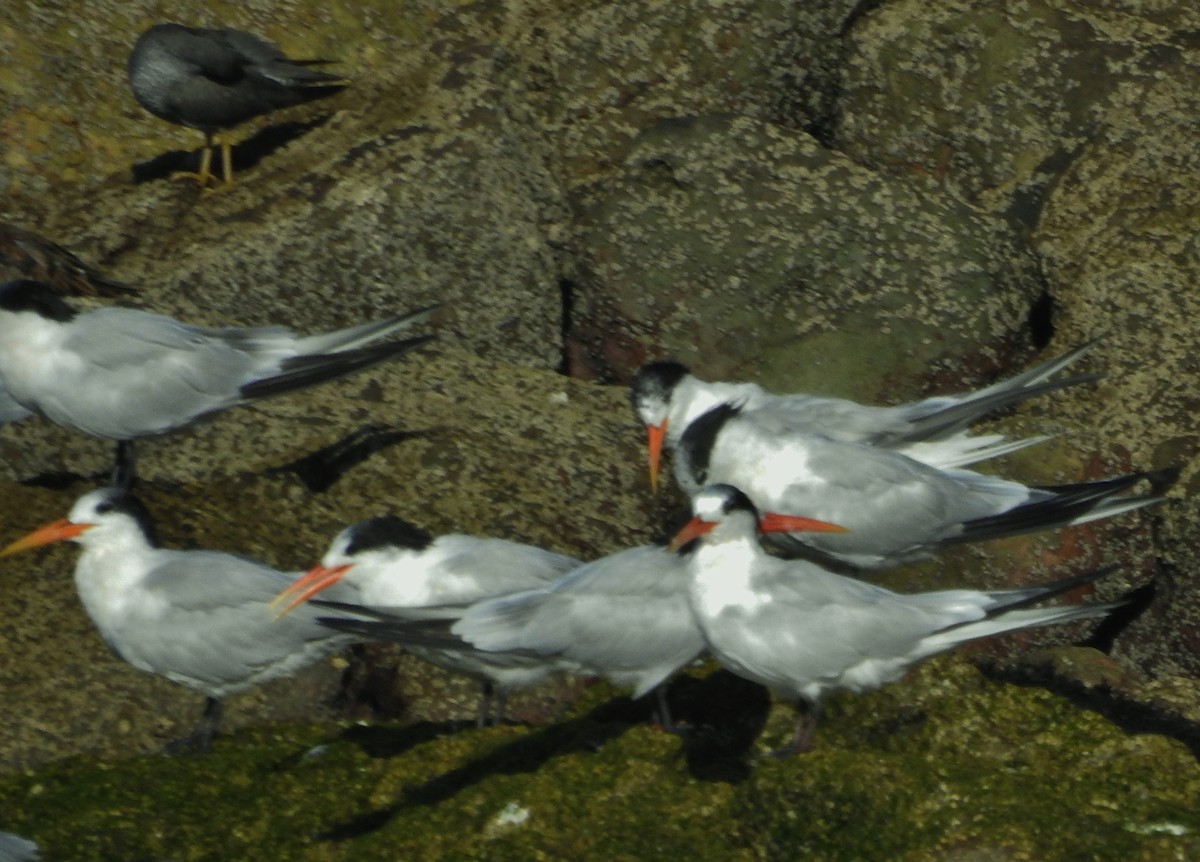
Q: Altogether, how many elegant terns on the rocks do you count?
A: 7